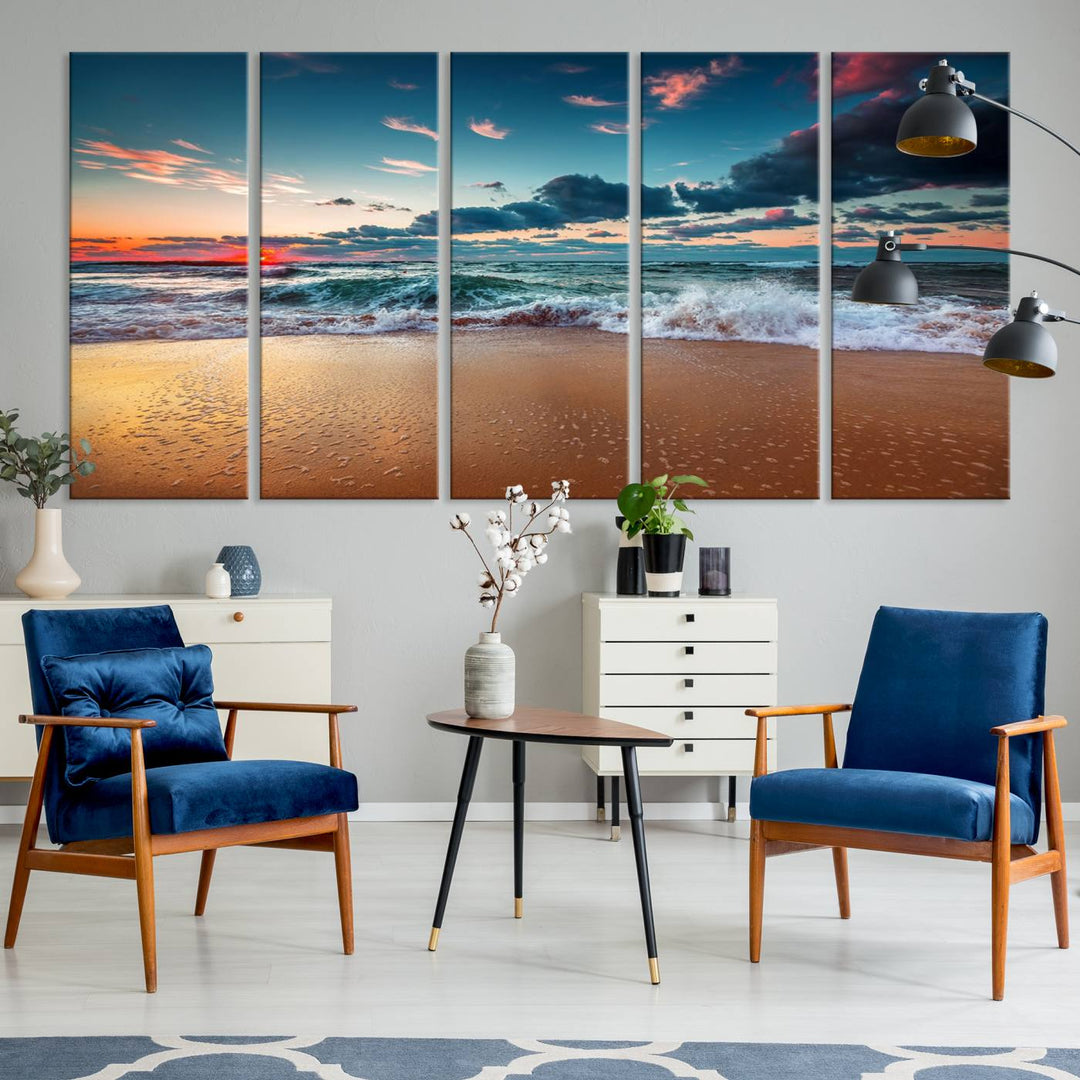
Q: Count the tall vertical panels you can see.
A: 5